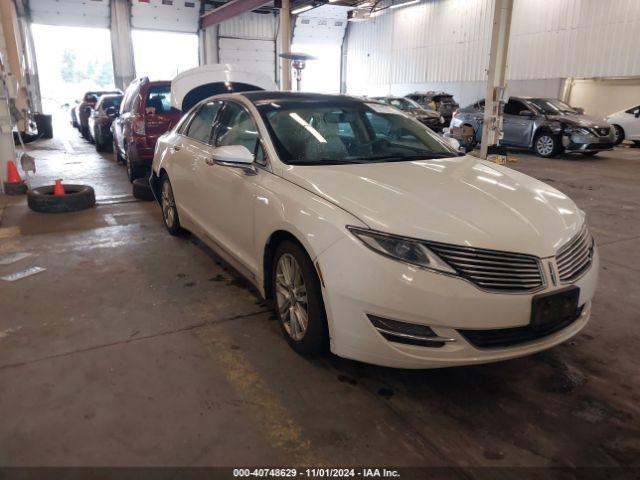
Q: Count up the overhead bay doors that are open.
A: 3